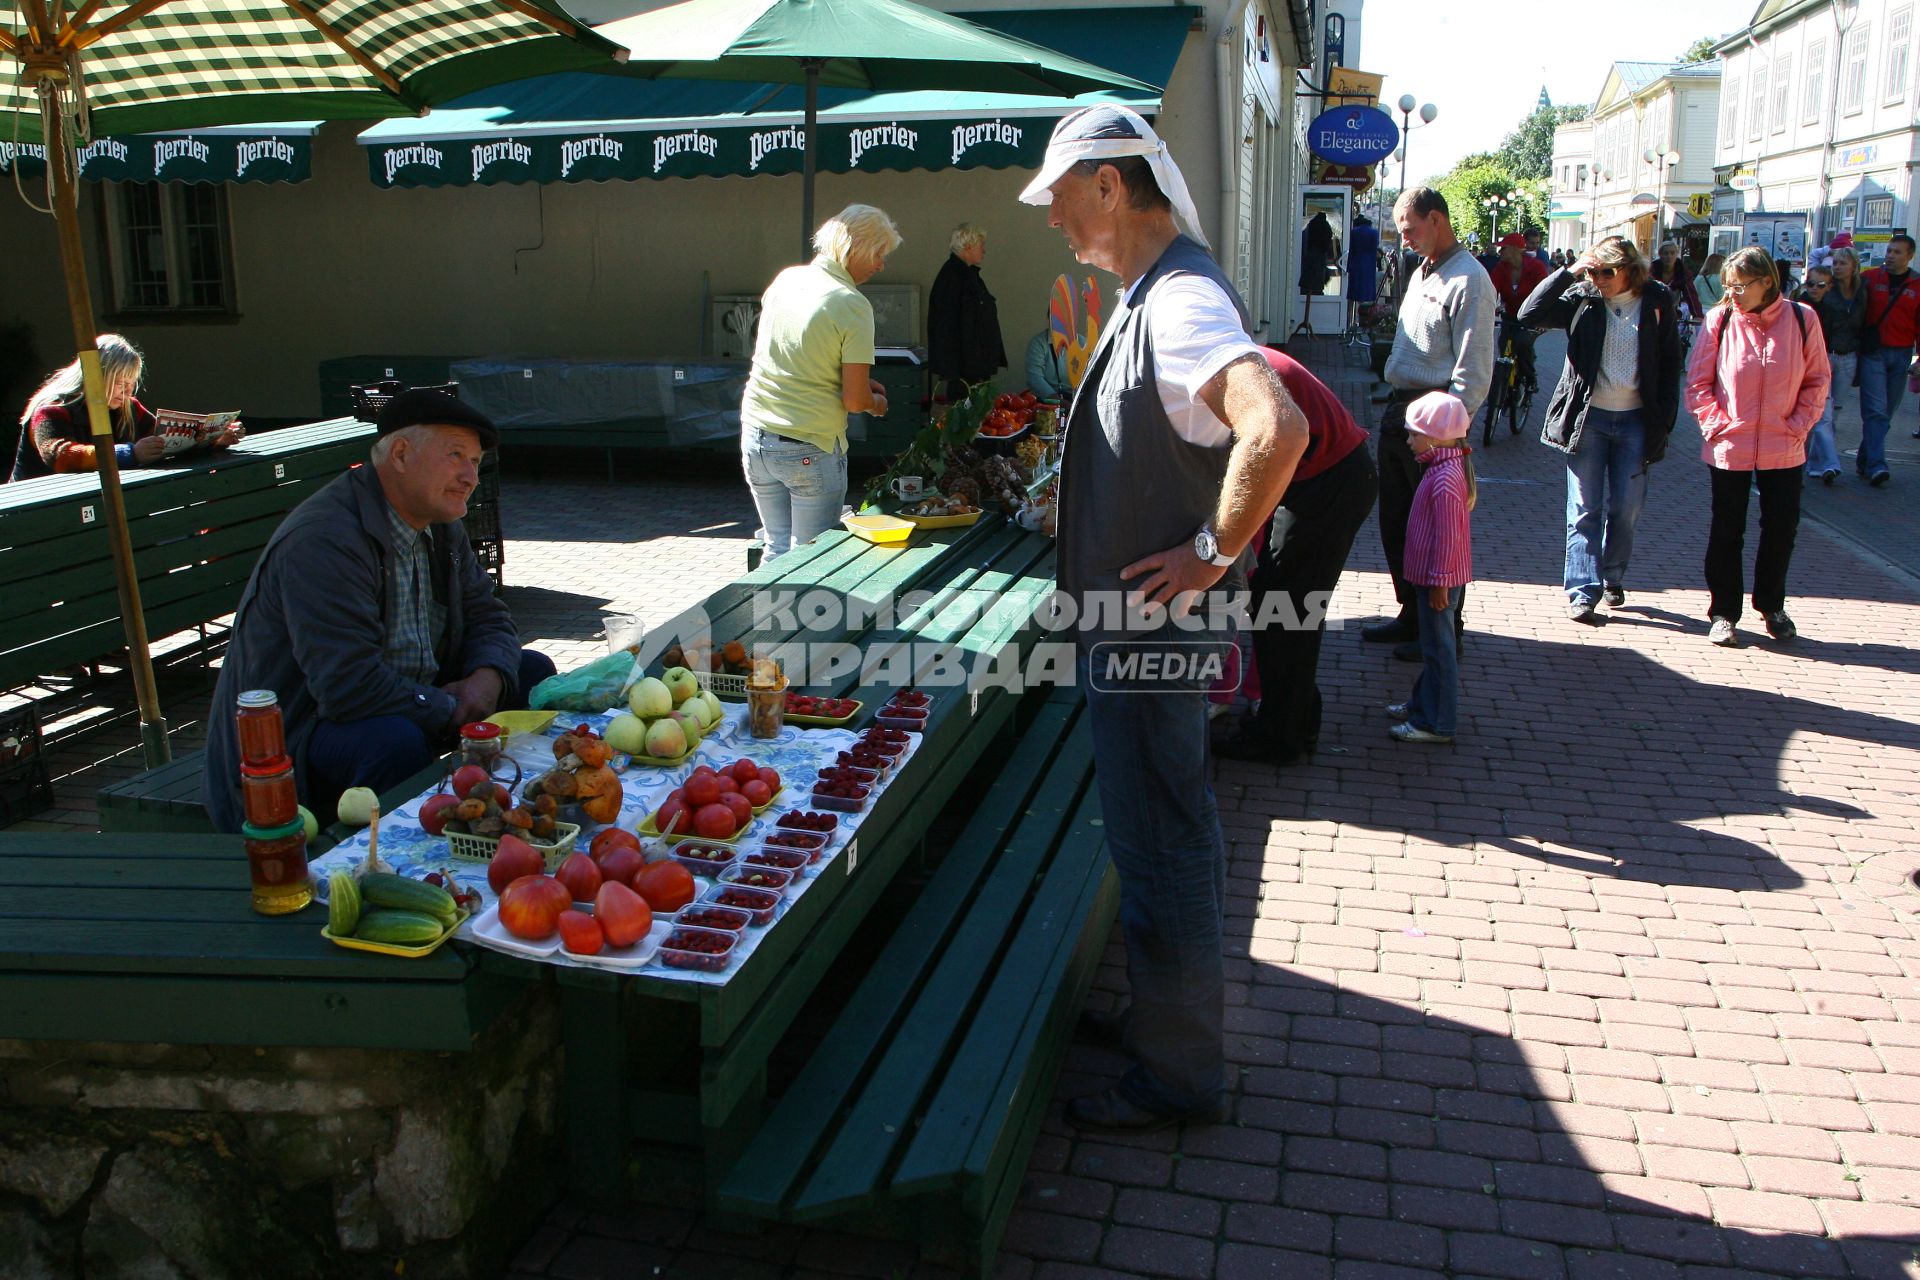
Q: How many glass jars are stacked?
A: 3